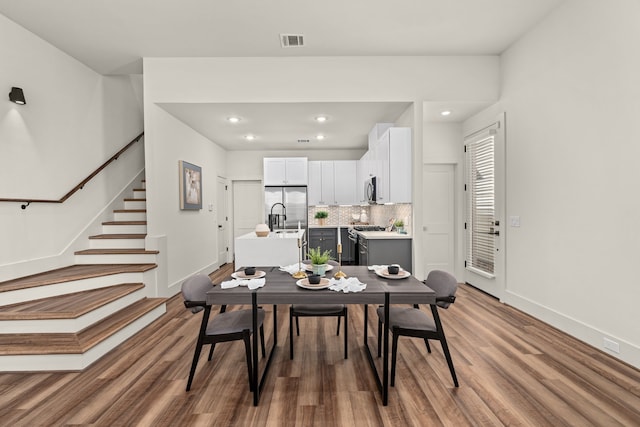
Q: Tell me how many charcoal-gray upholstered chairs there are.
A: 3